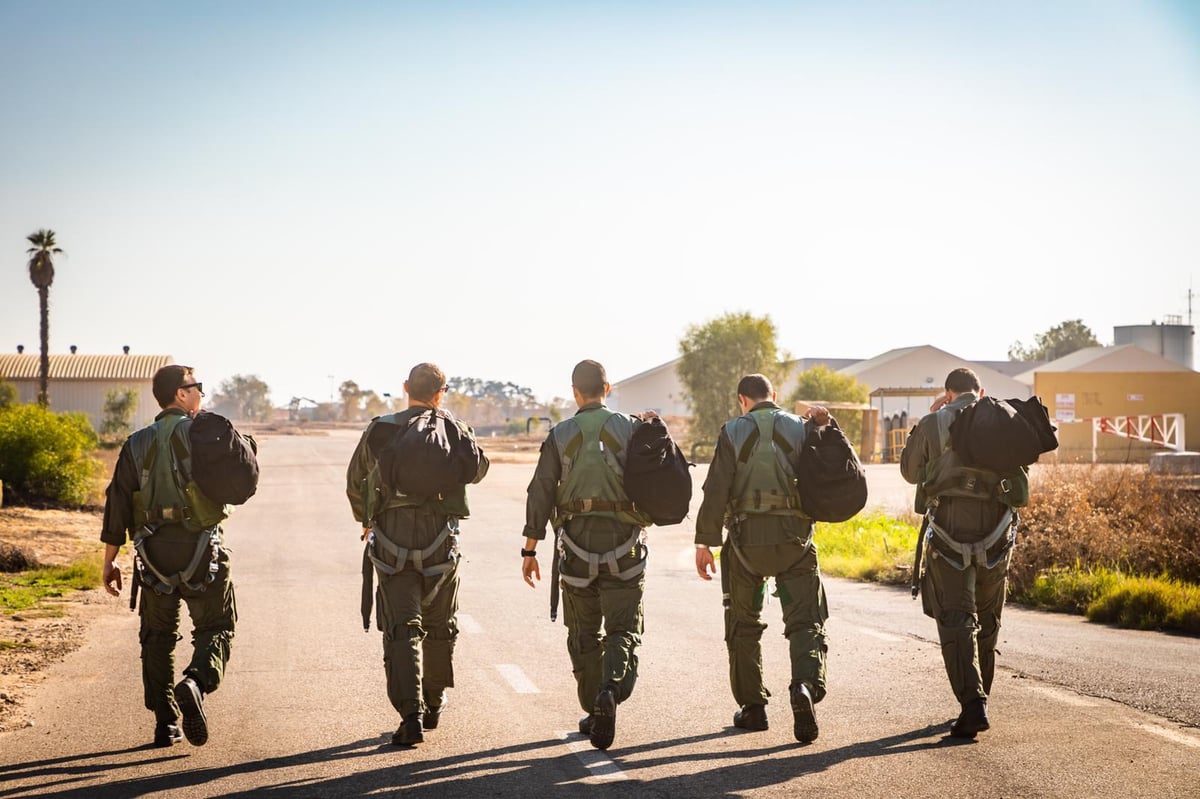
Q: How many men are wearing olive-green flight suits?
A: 5